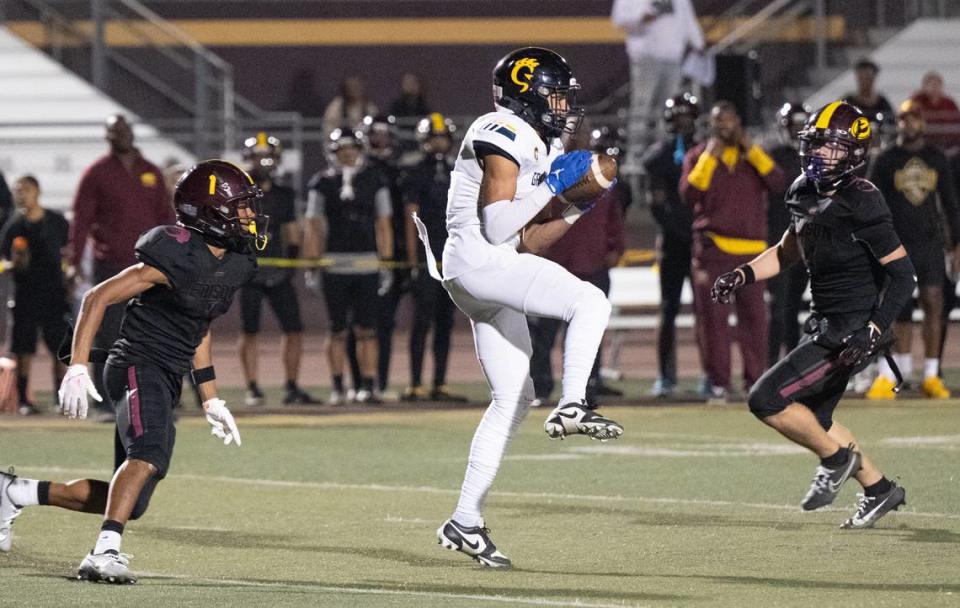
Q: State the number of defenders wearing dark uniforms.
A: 2